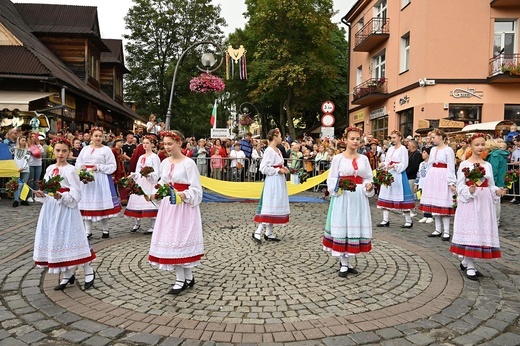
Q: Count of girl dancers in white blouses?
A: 9